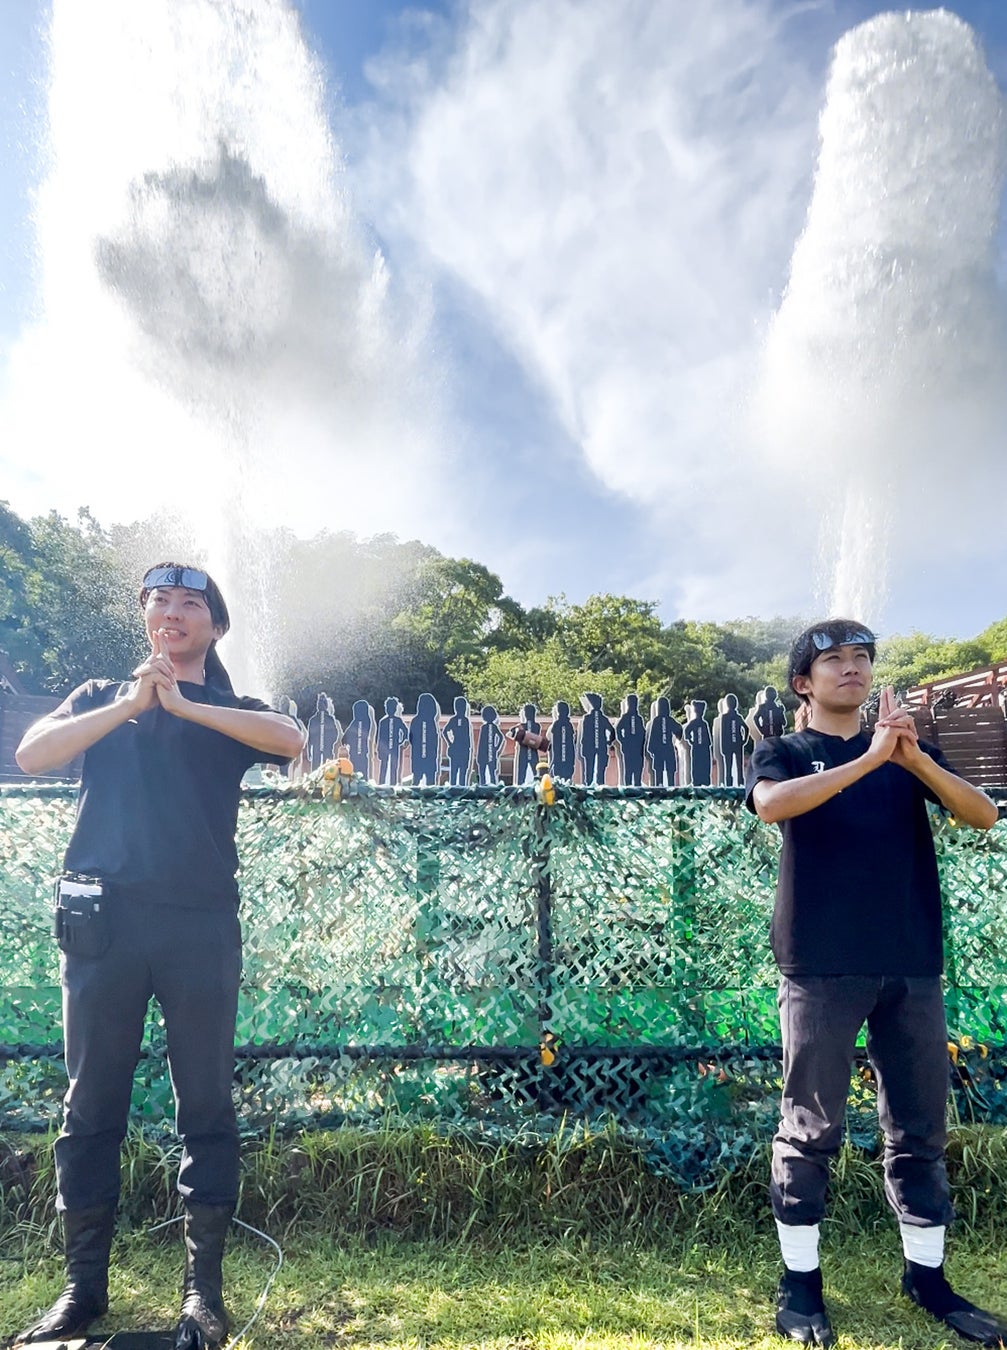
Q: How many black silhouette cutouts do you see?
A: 15